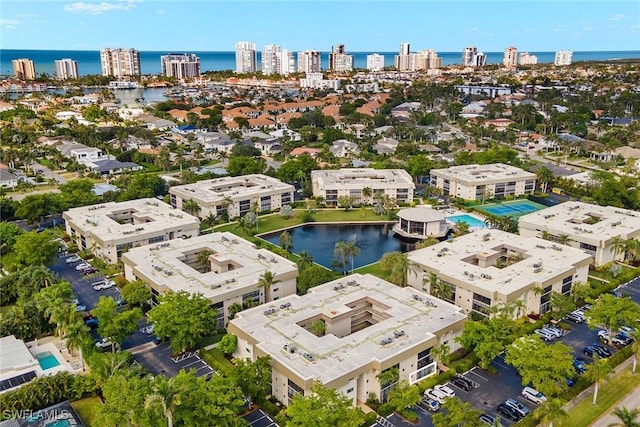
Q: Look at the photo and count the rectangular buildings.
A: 8